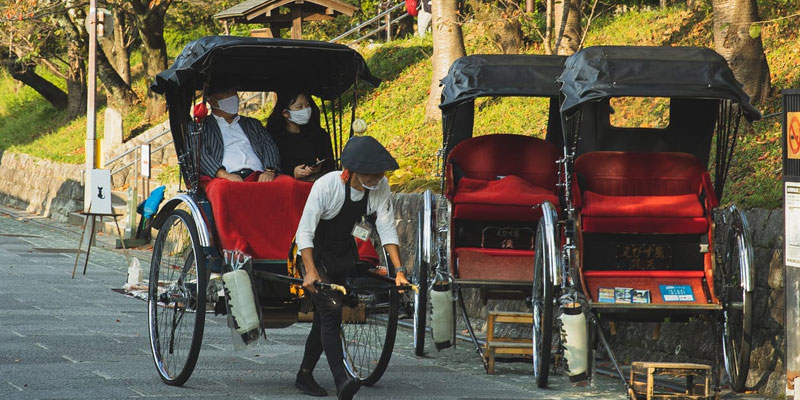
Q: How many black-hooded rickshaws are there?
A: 3